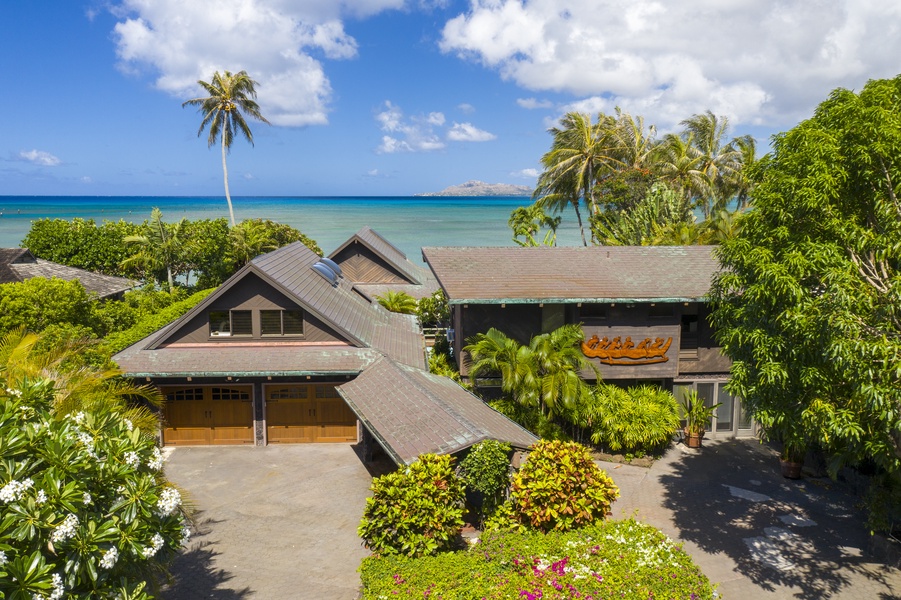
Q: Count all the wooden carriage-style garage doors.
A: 2